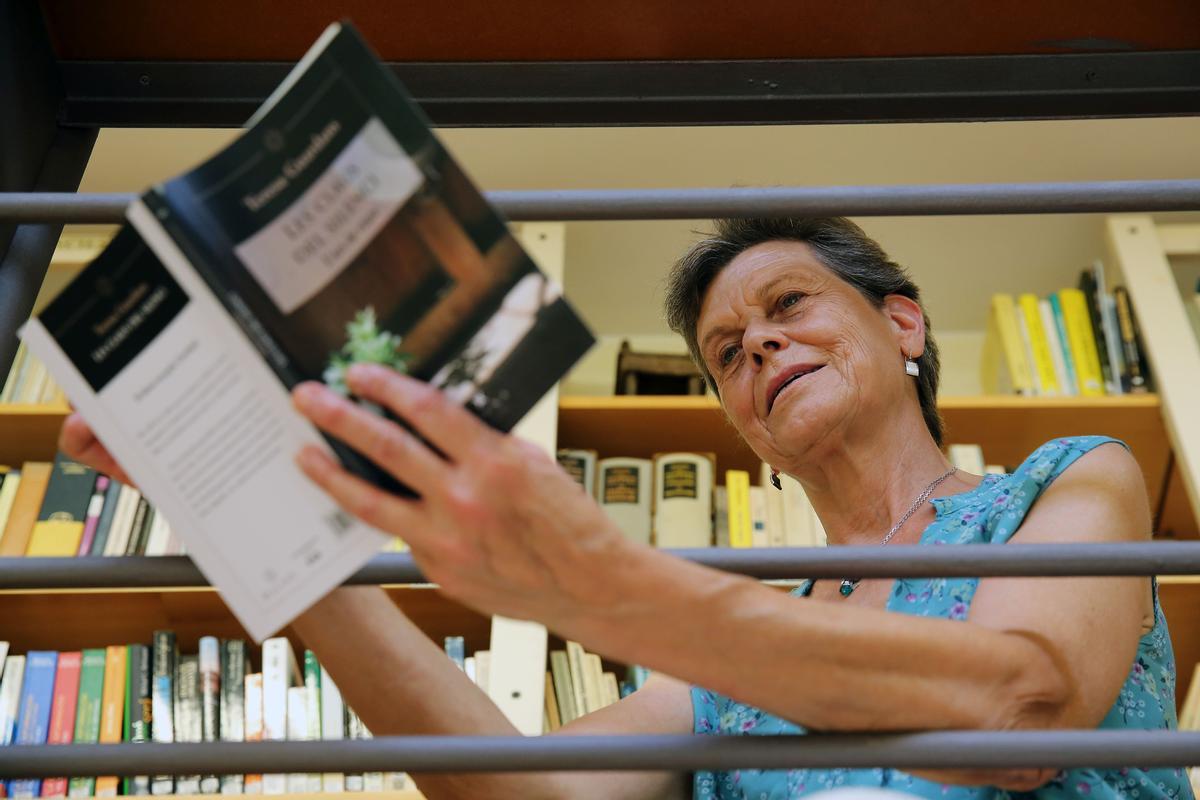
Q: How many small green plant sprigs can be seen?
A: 1